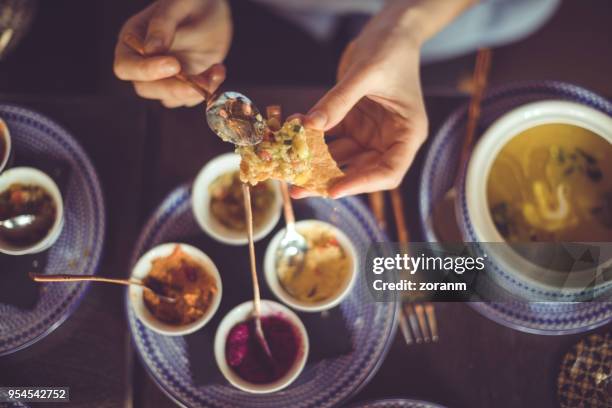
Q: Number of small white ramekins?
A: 6